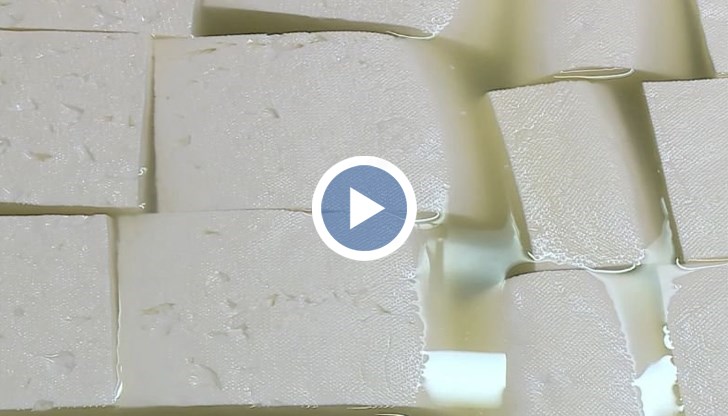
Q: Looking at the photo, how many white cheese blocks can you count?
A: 12